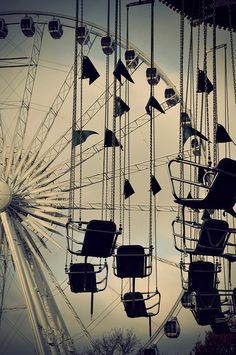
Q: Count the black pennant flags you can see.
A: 11